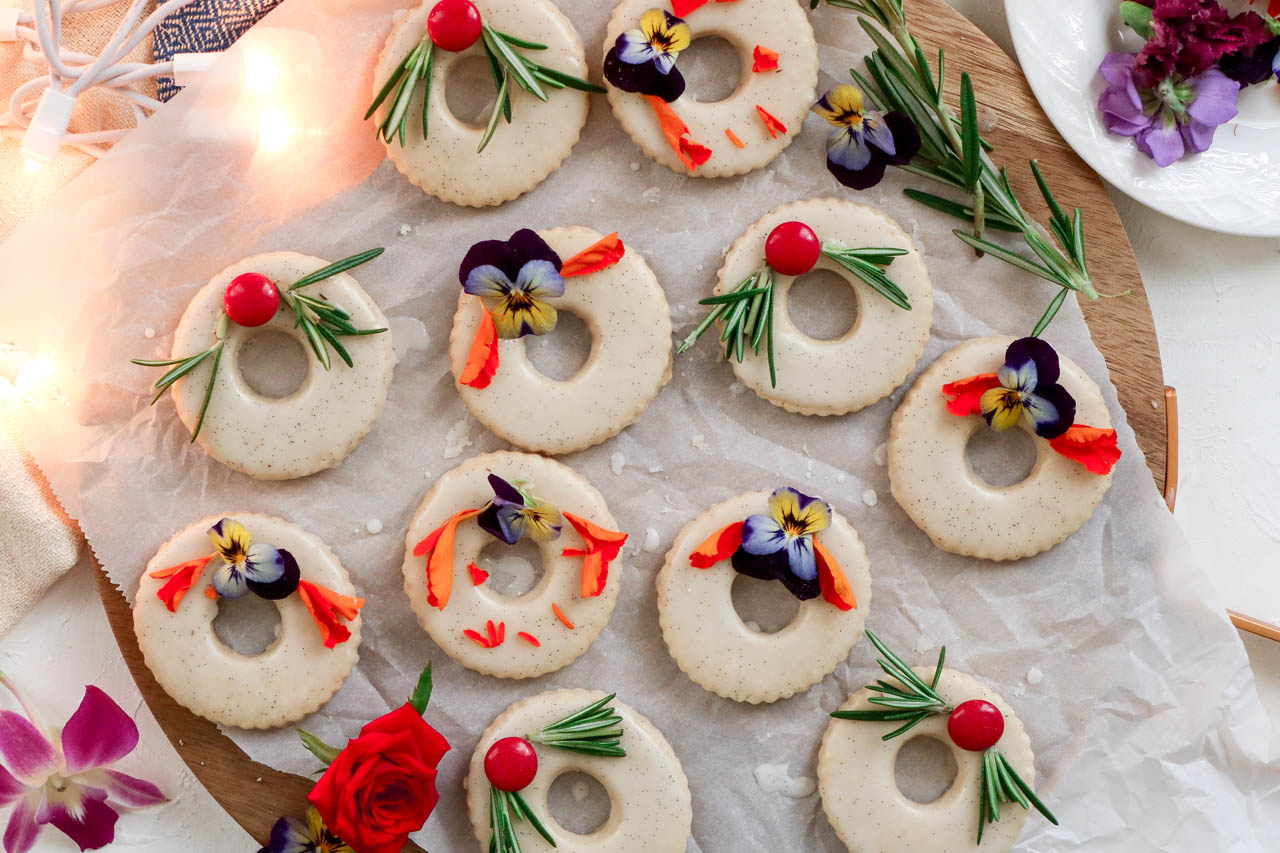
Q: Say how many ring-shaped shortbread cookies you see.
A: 11